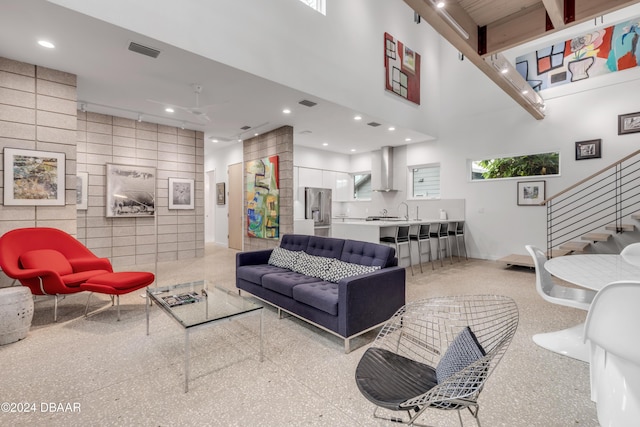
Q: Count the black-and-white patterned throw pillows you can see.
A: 3